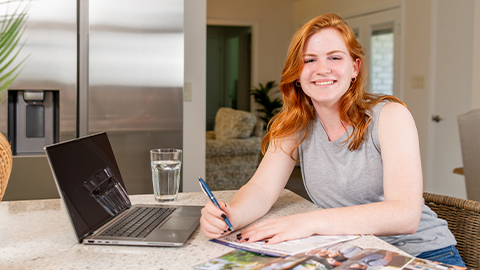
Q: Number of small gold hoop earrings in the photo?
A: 2